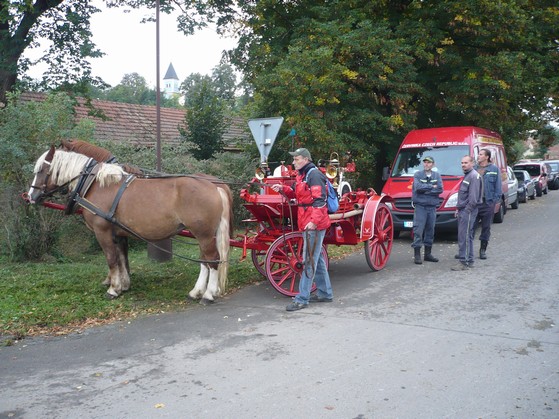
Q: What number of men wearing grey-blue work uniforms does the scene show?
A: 3